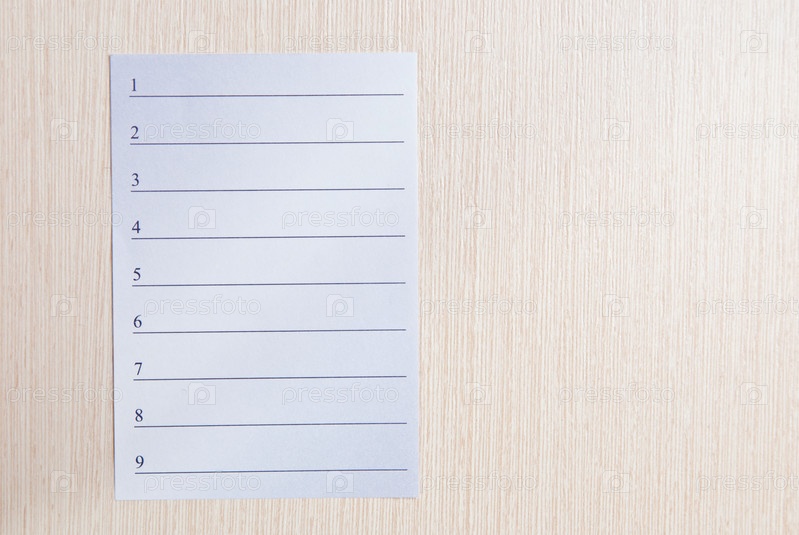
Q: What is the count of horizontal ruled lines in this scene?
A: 9